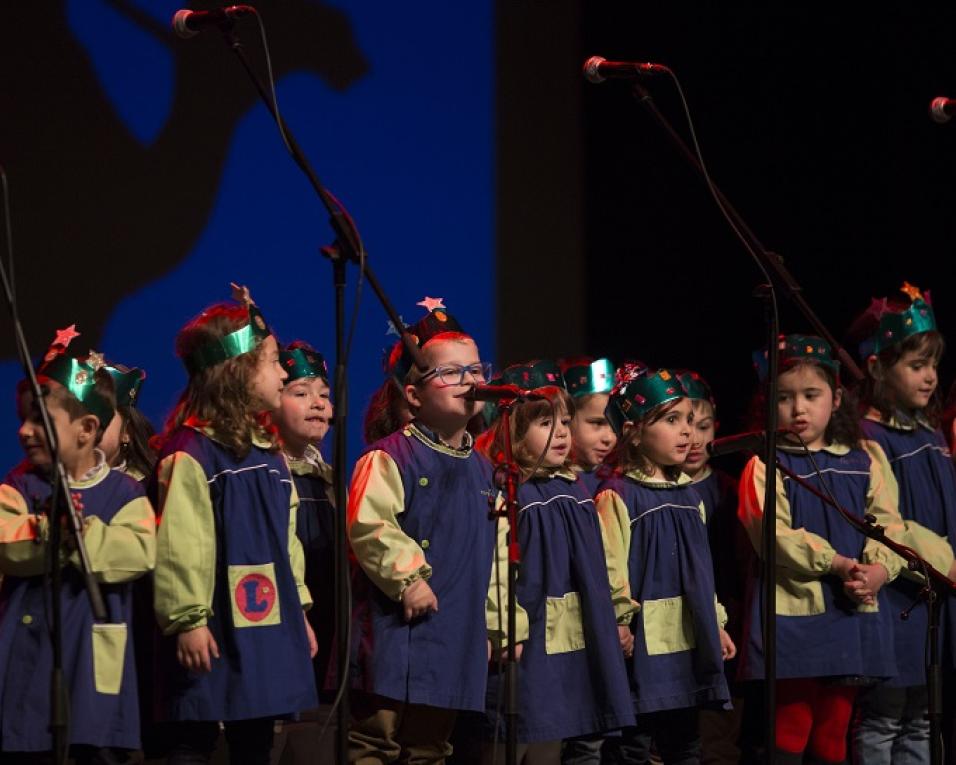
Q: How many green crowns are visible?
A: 11